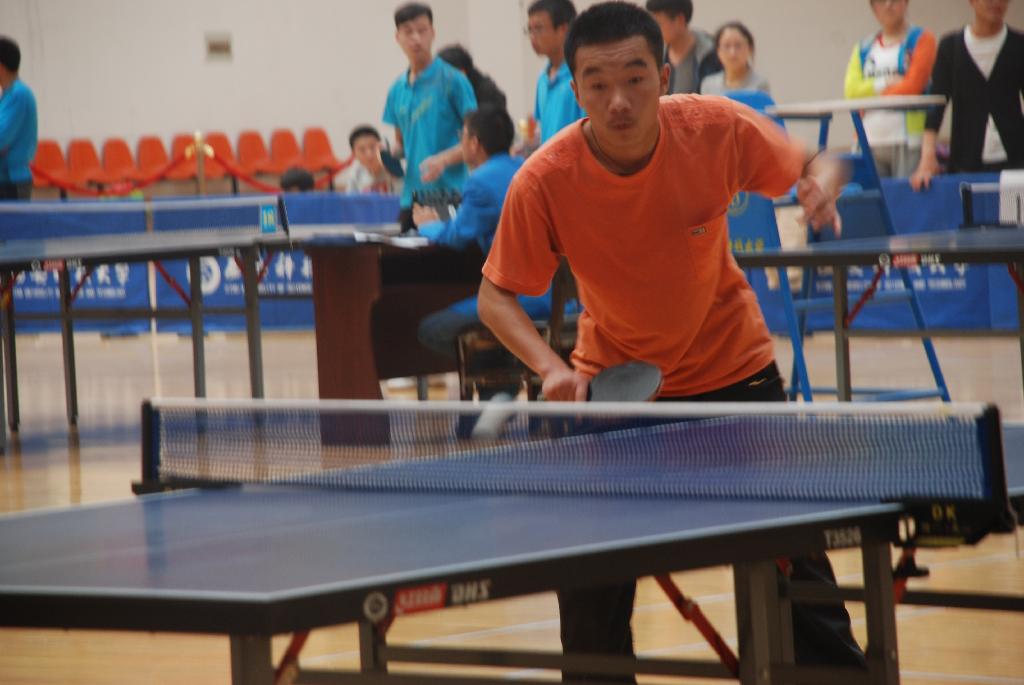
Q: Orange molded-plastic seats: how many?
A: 9